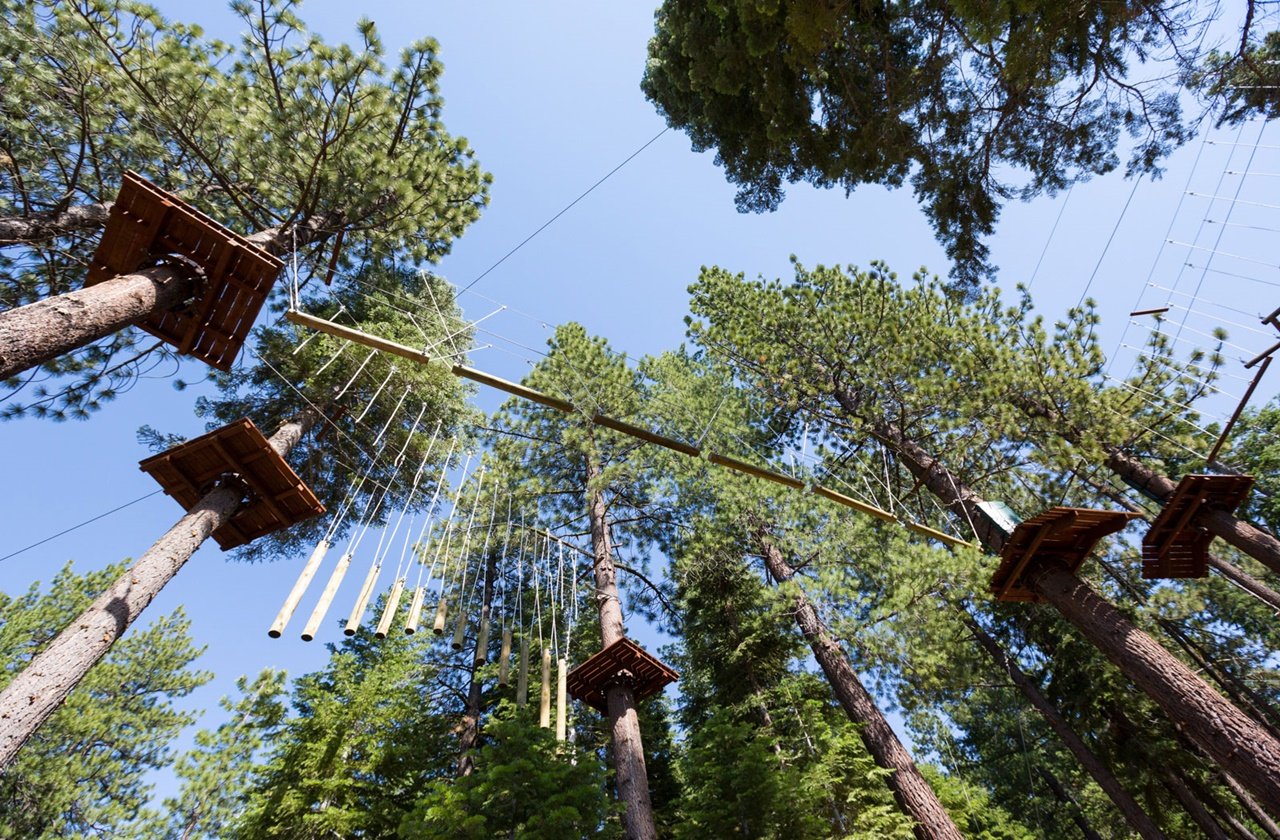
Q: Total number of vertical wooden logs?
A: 12